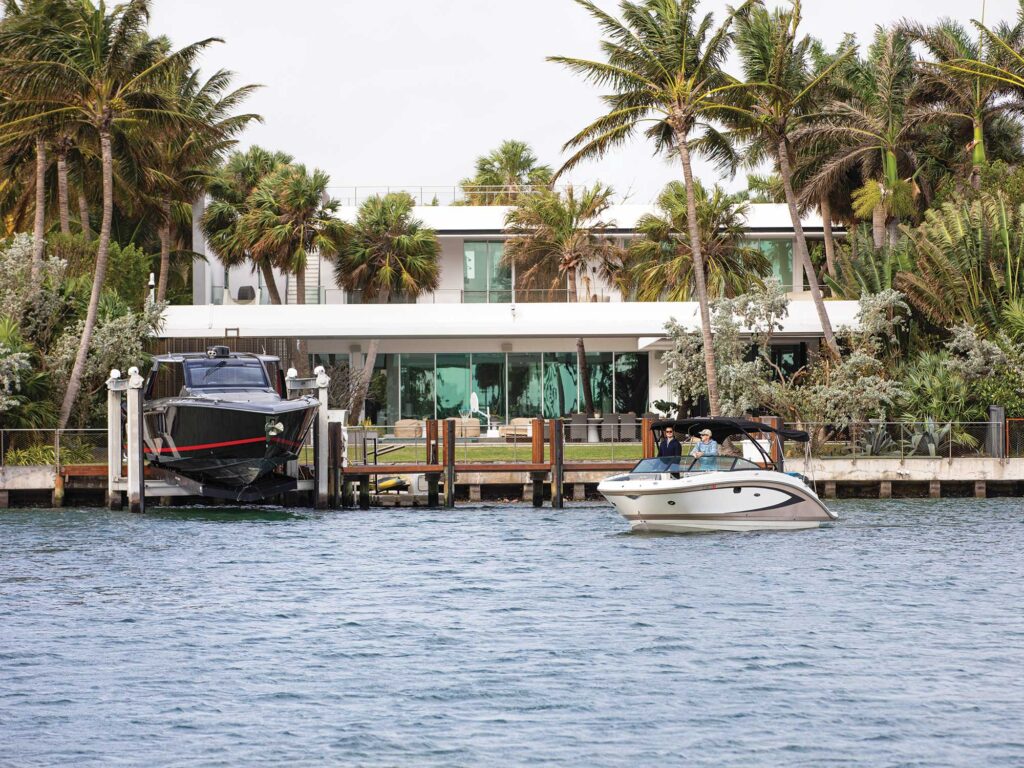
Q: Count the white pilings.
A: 4